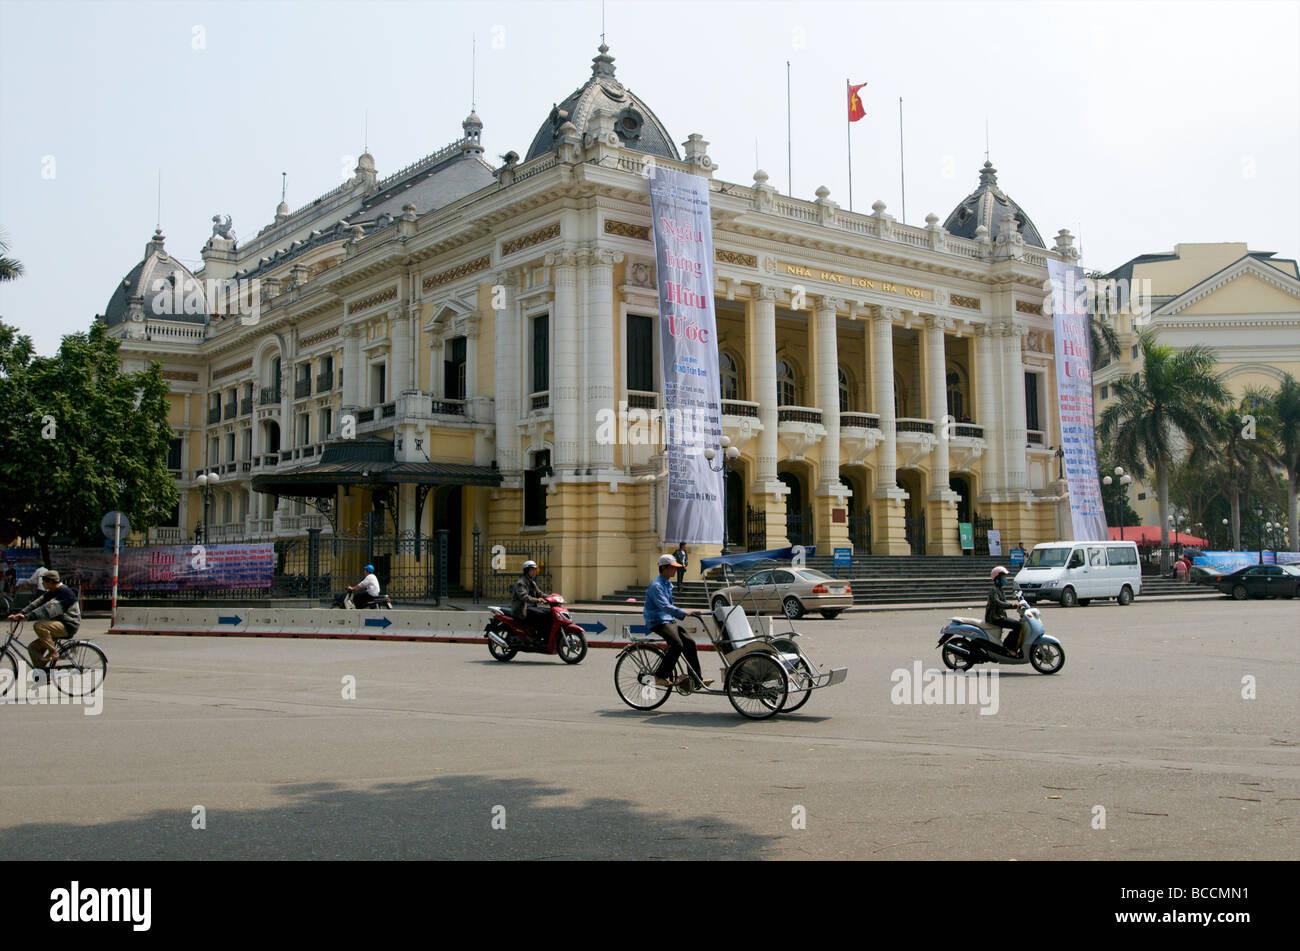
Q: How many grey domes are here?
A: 3